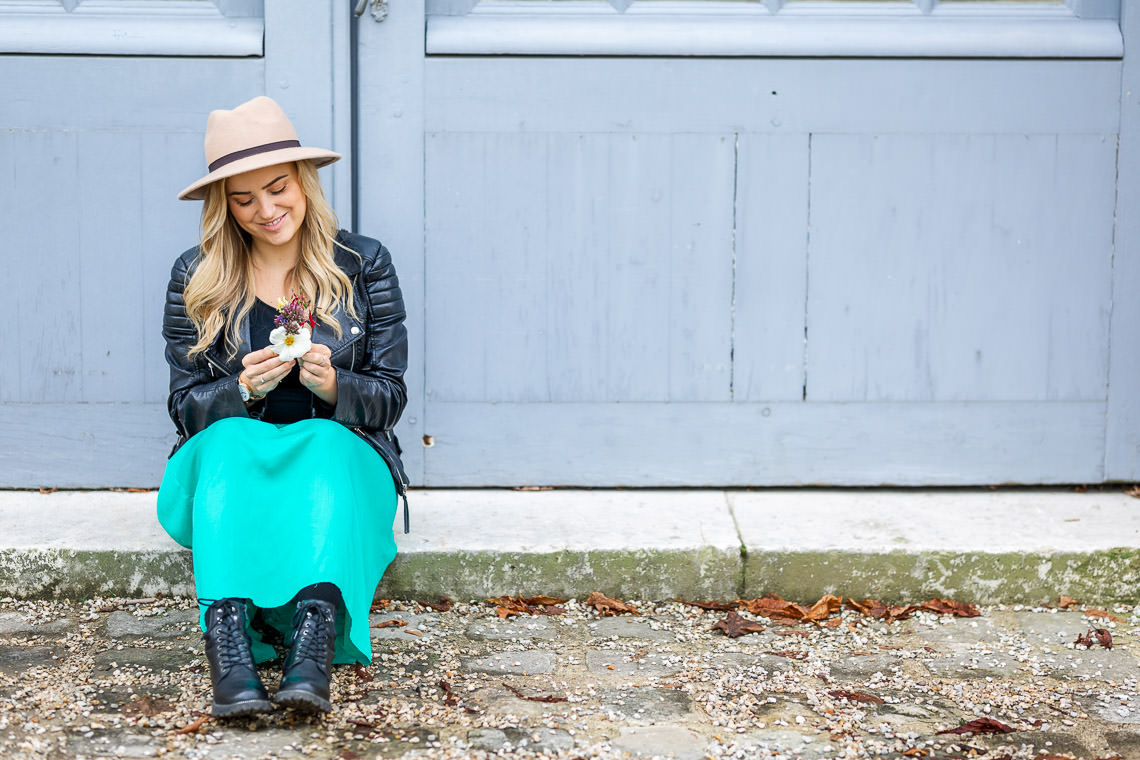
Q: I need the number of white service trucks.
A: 0